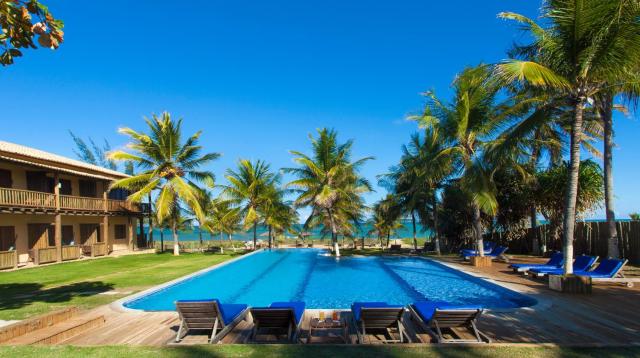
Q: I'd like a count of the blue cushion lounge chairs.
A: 9